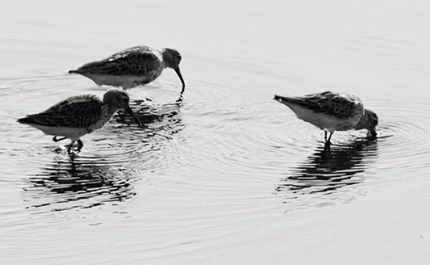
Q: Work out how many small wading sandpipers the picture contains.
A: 3